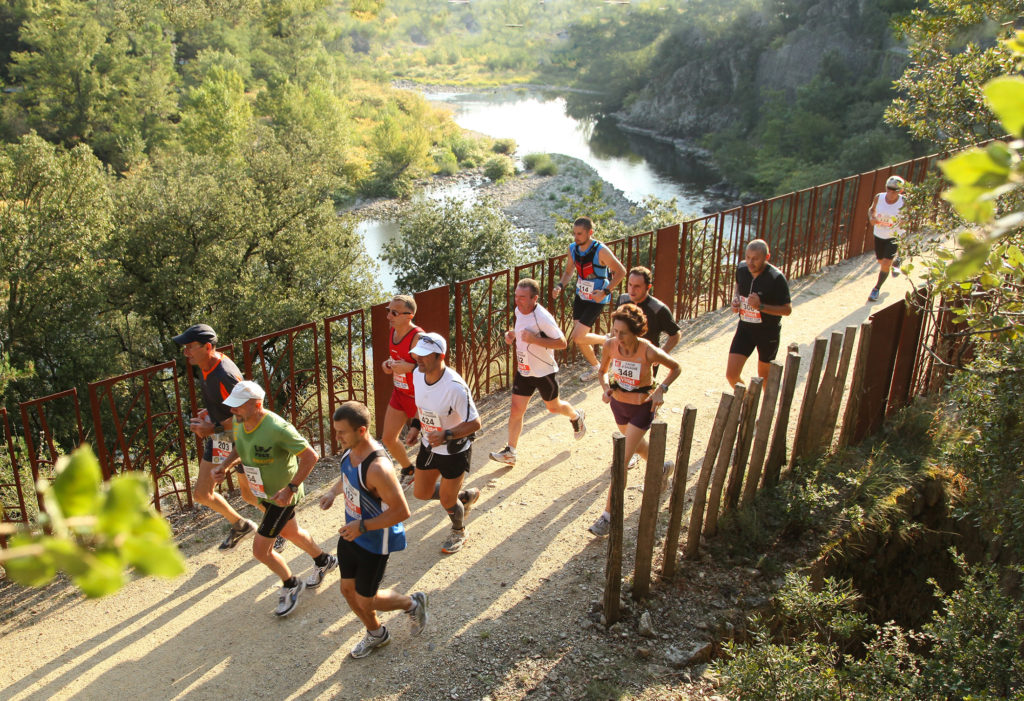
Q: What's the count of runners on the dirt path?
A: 11